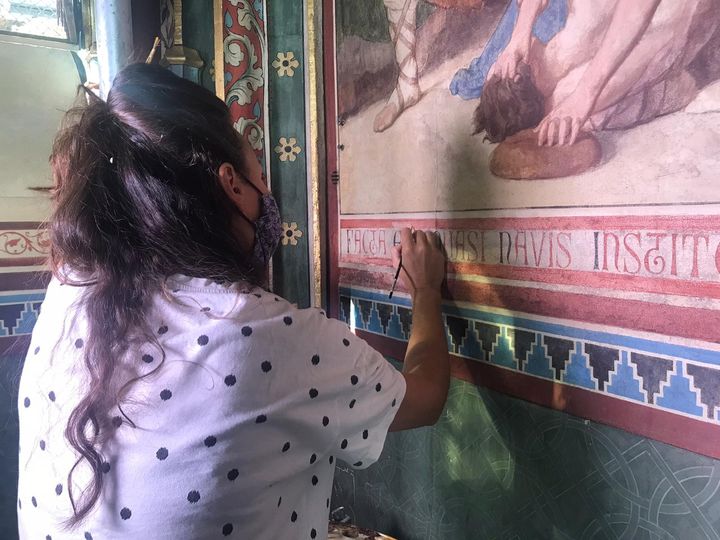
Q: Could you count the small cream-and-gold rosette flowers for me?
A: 3